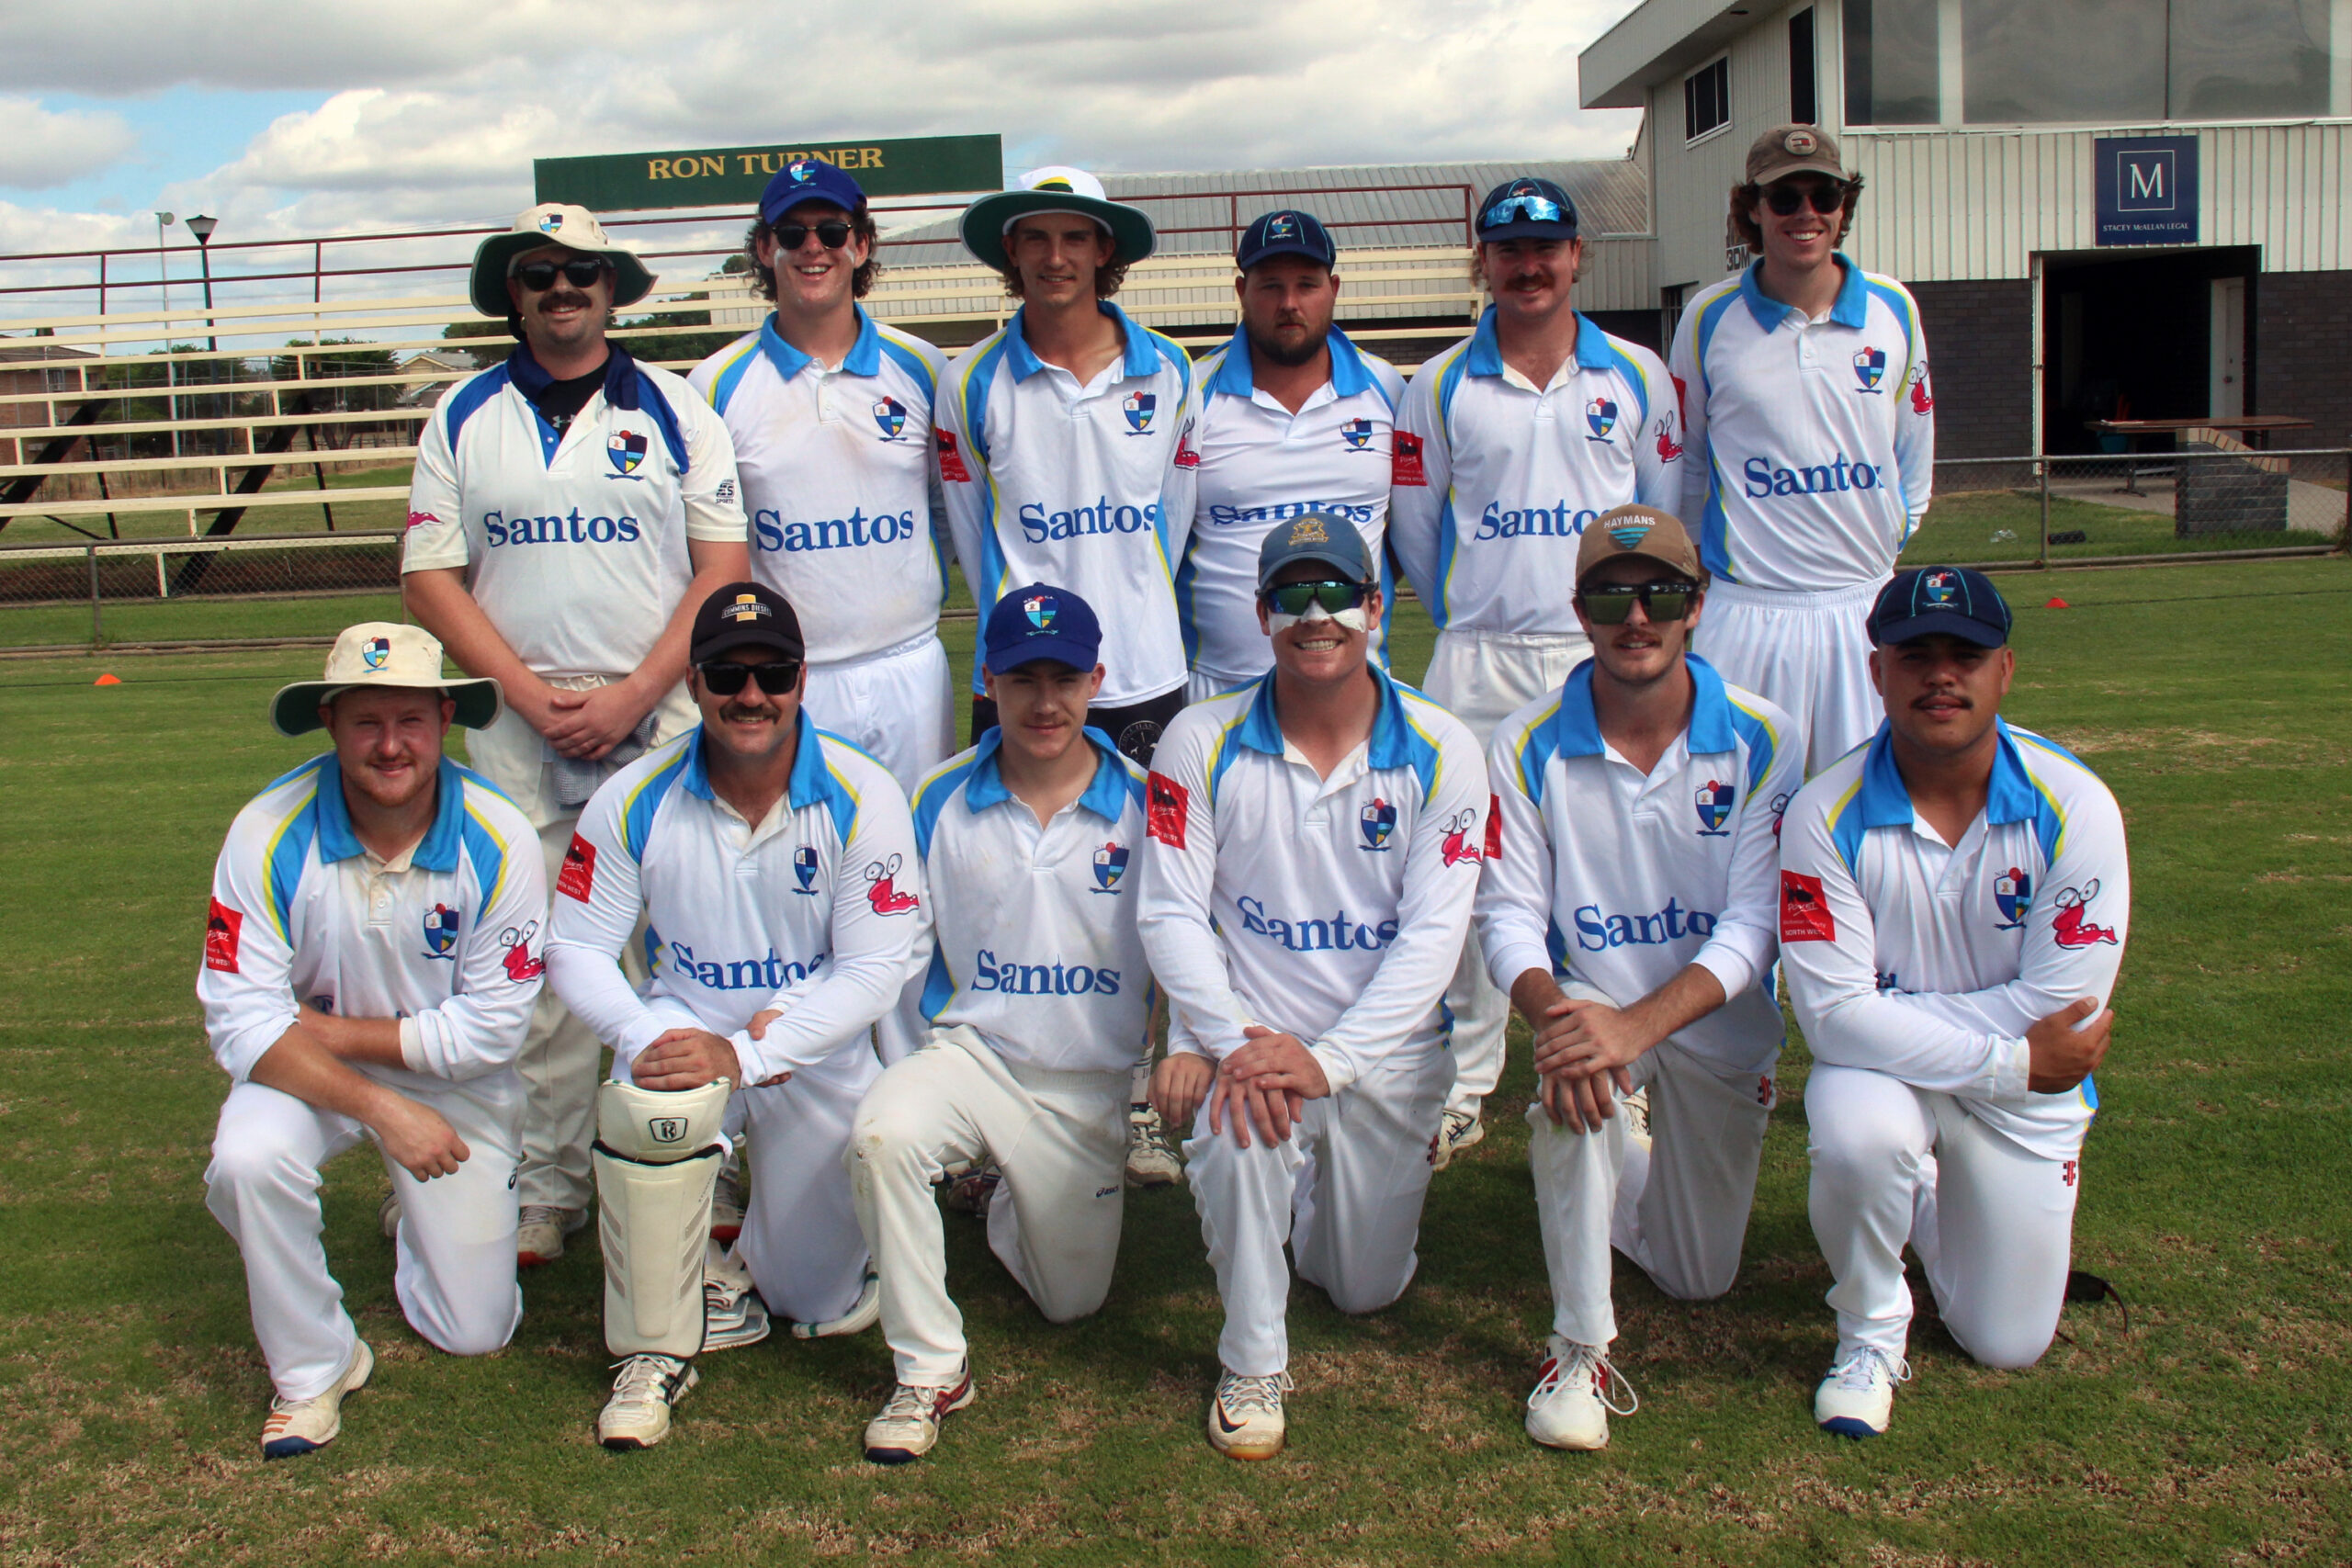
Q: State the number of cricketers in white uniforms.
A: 12